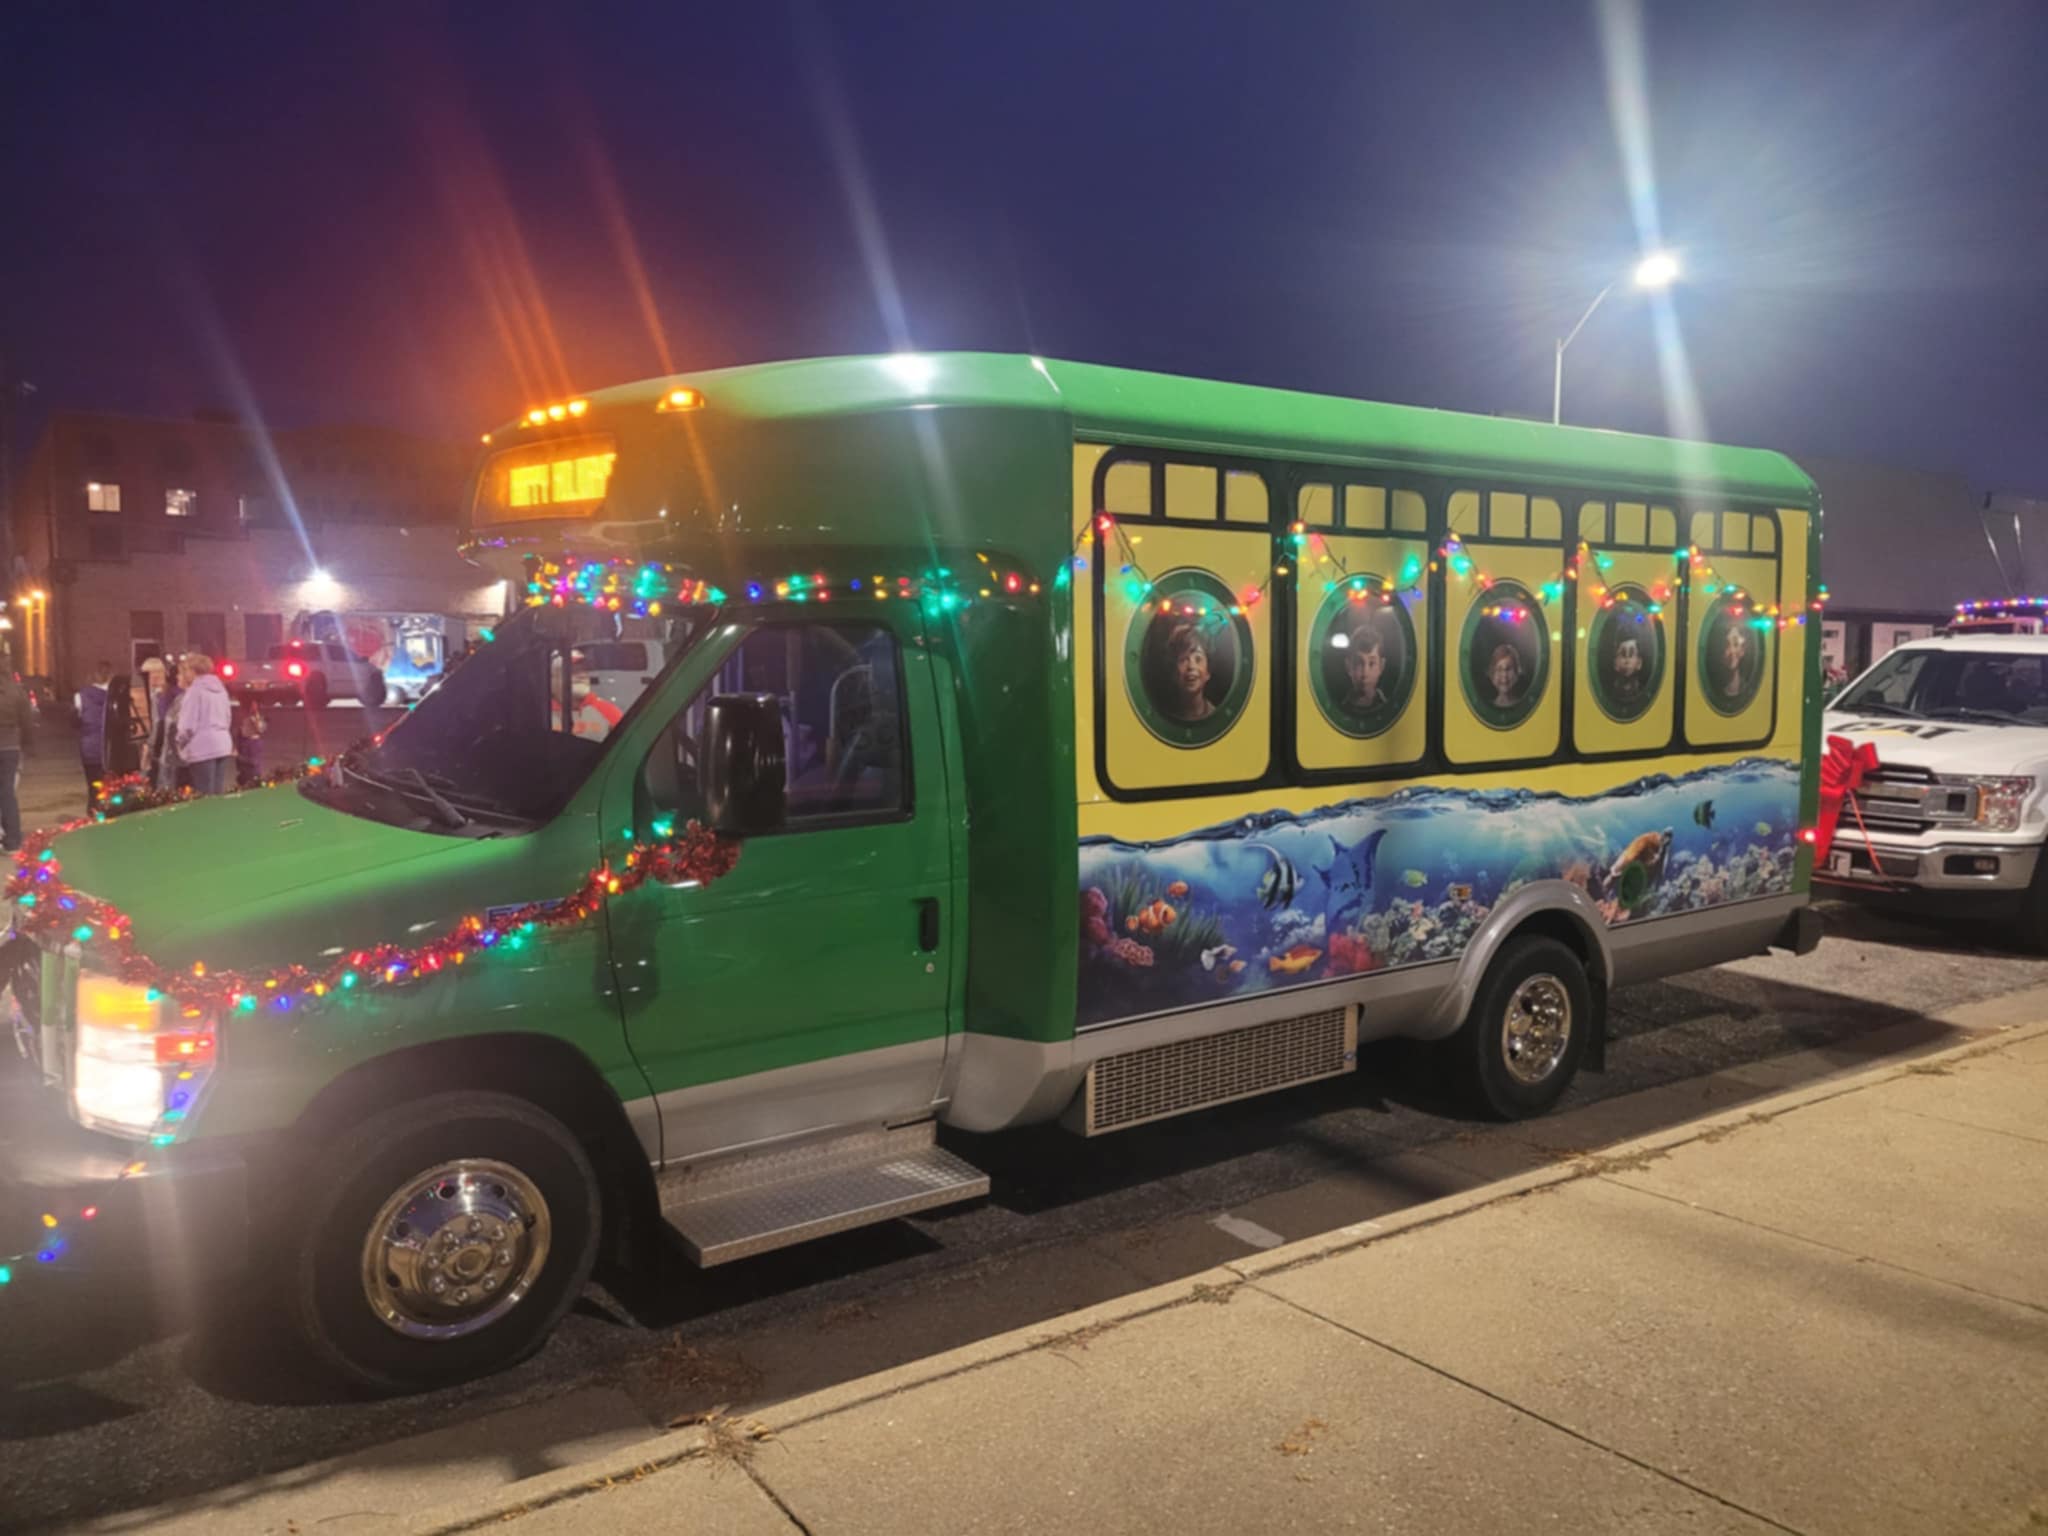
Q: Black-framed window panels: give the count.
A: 5